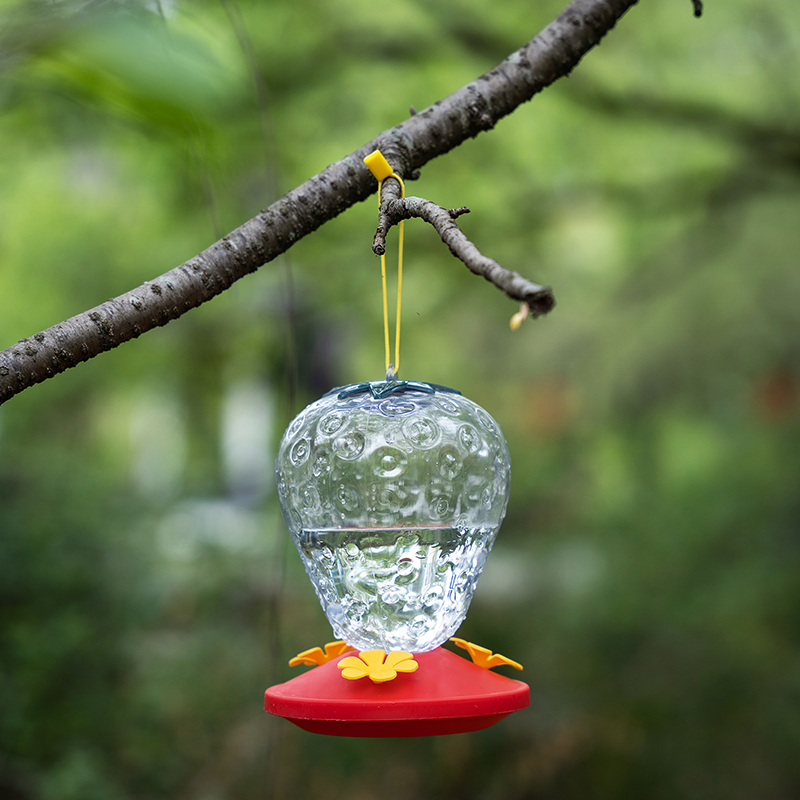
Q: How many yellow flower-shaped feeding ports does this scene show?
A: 3